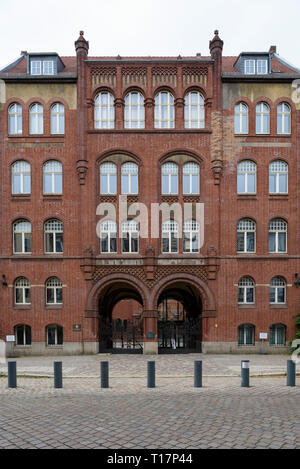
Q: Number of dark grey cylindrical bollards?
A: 7